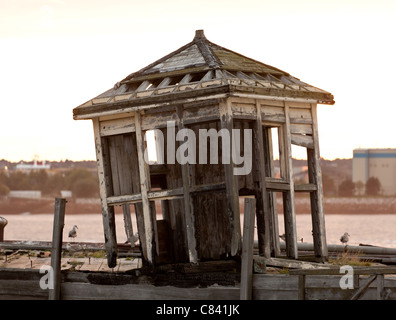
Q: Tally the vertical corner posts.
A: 3